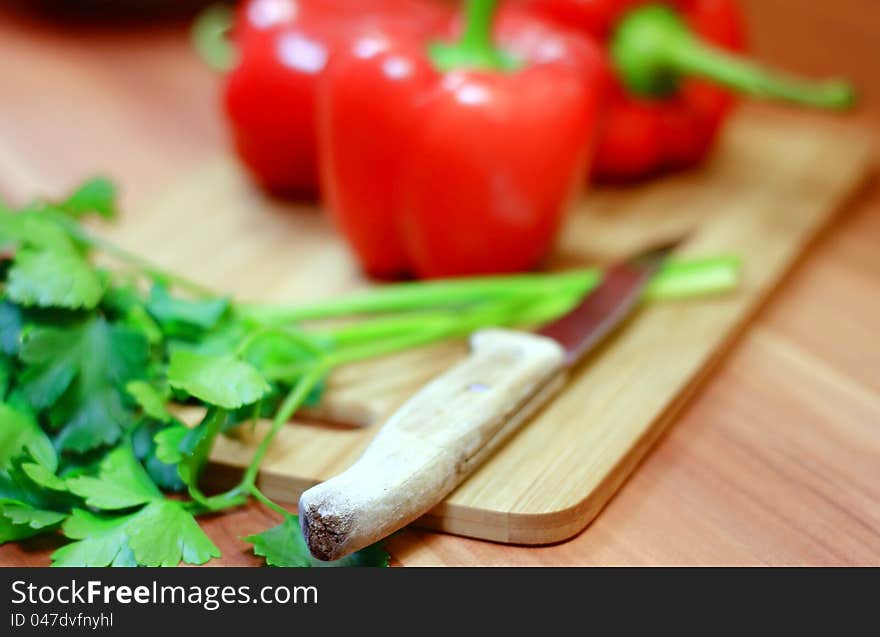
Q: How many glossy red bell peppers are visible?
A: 3